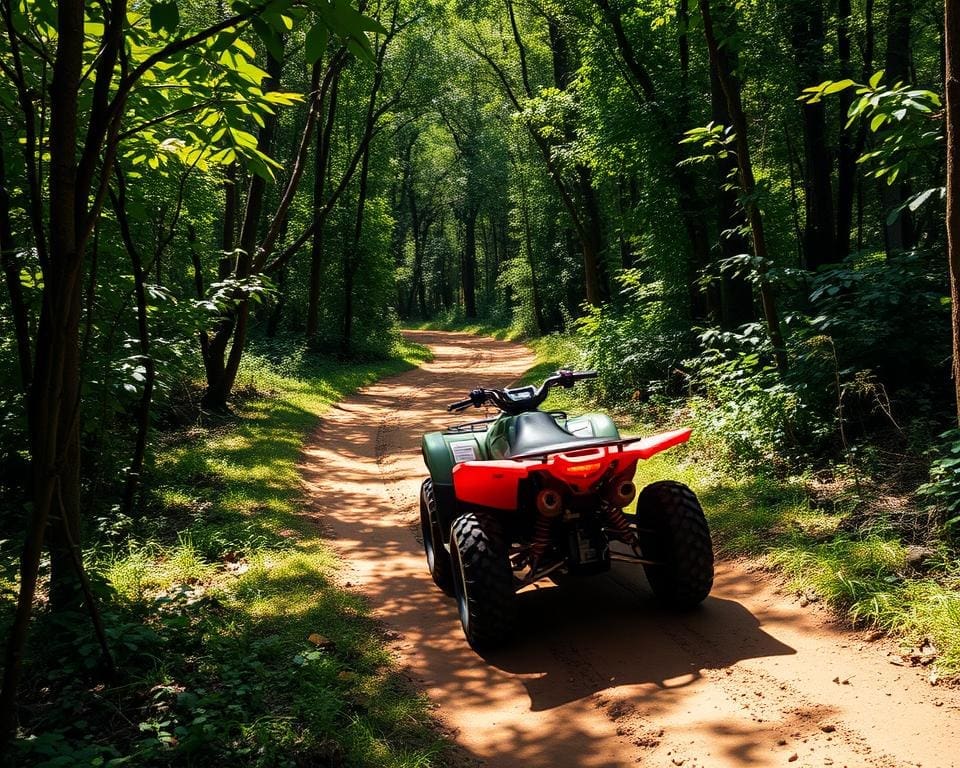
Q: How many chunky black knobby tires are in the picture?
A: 3